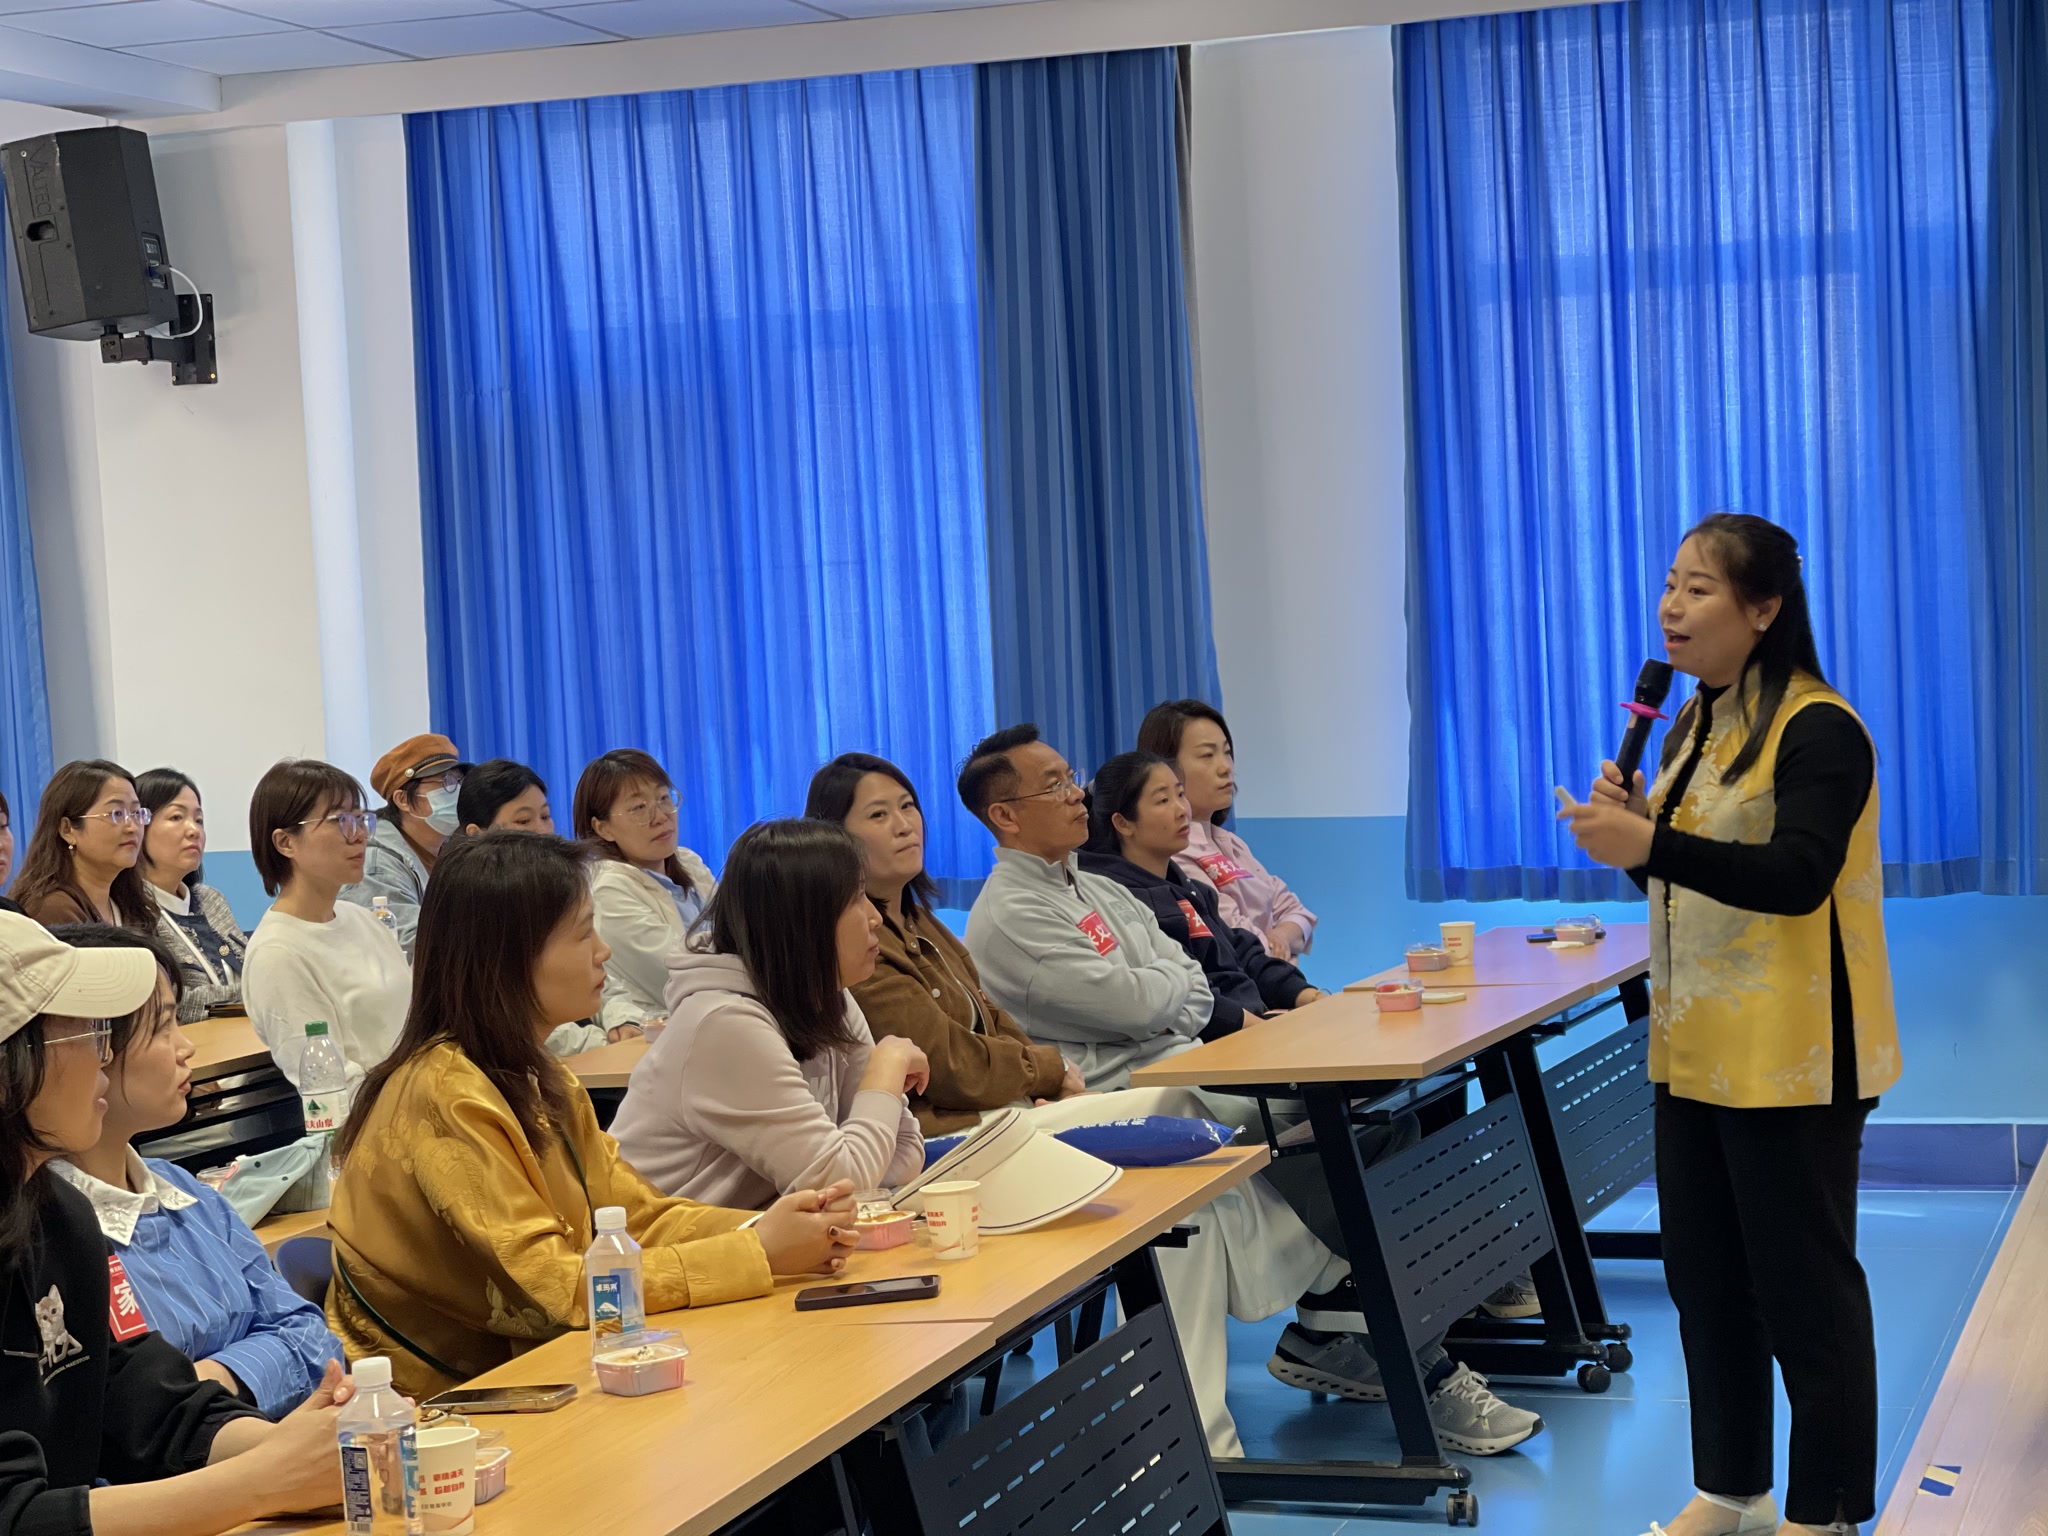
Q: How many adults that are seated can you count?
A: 15